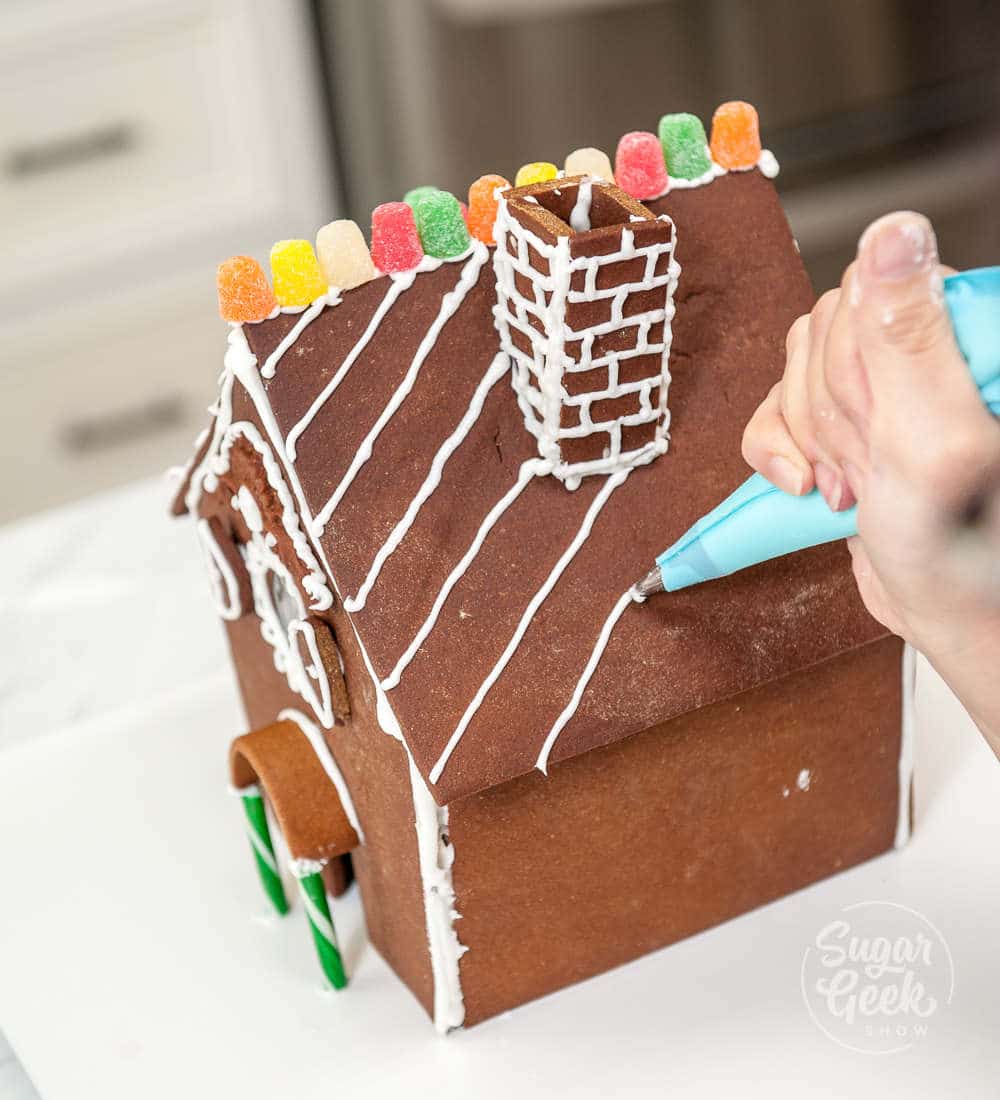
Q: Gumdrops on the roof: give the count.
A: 11